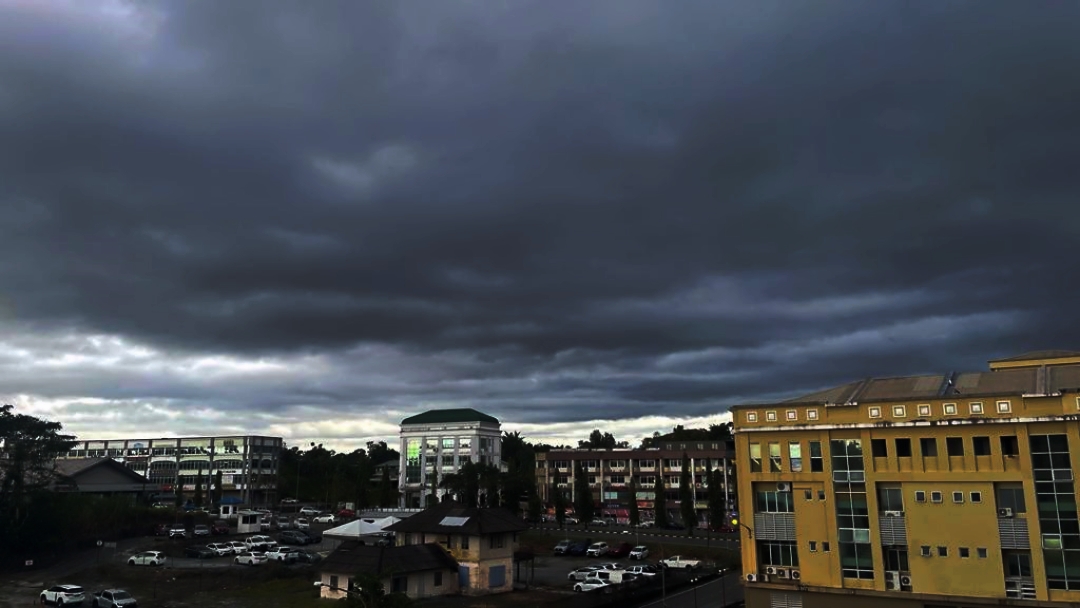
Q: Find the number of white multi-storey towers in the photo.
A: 1